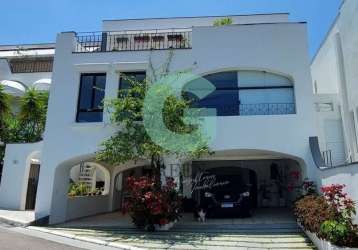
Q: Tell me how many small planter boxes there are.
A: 4